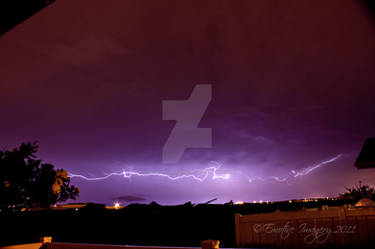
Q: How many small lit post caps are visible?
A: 2